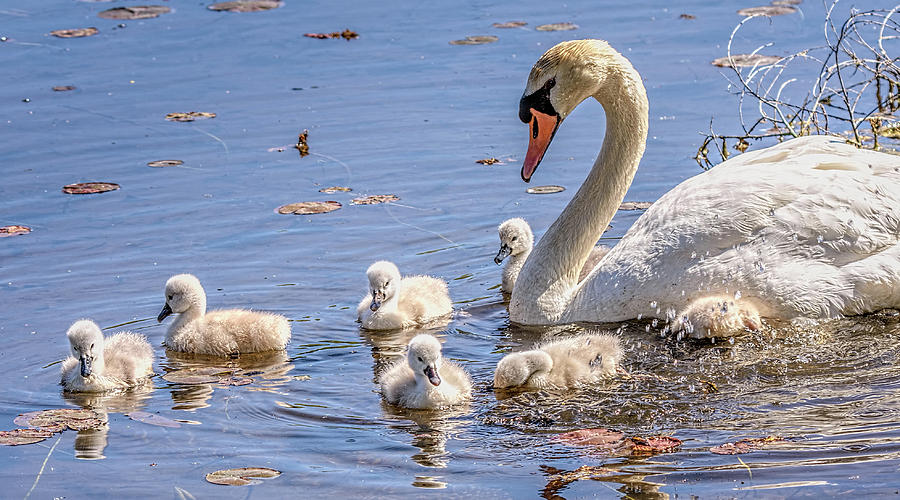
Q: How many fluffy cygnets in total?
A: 7